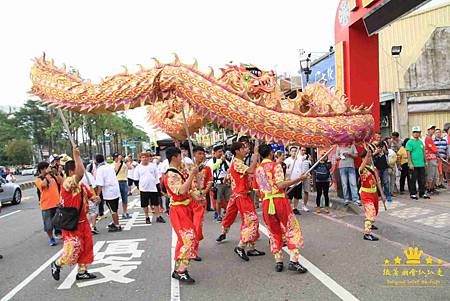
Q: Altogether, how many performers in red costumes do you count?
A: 6